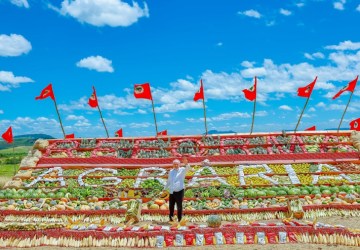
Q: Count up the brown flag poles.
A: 7